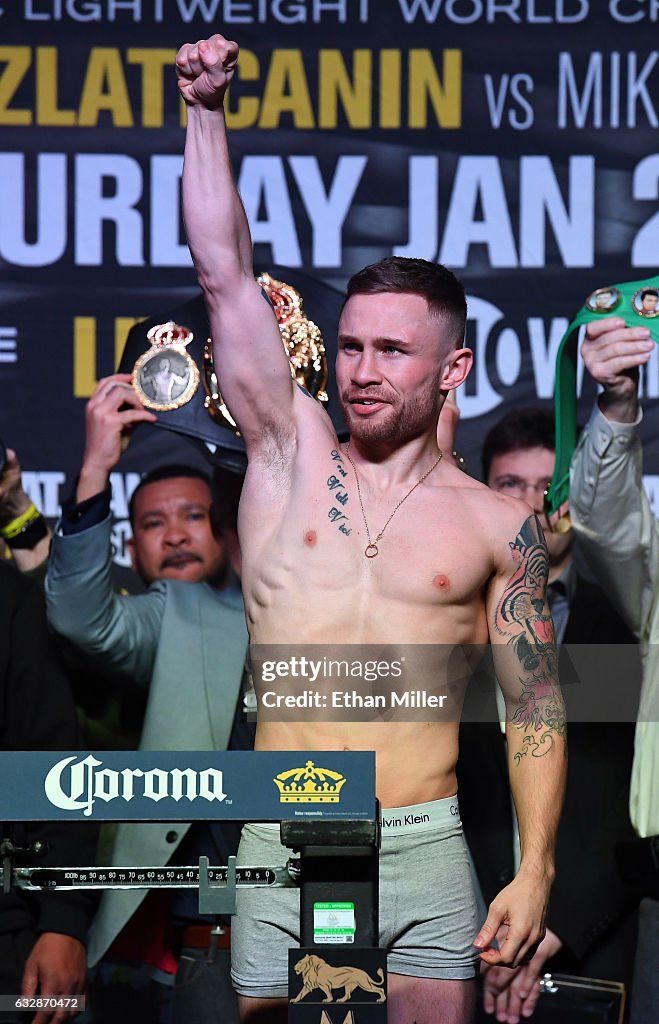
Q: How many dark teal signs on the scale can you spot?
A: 1